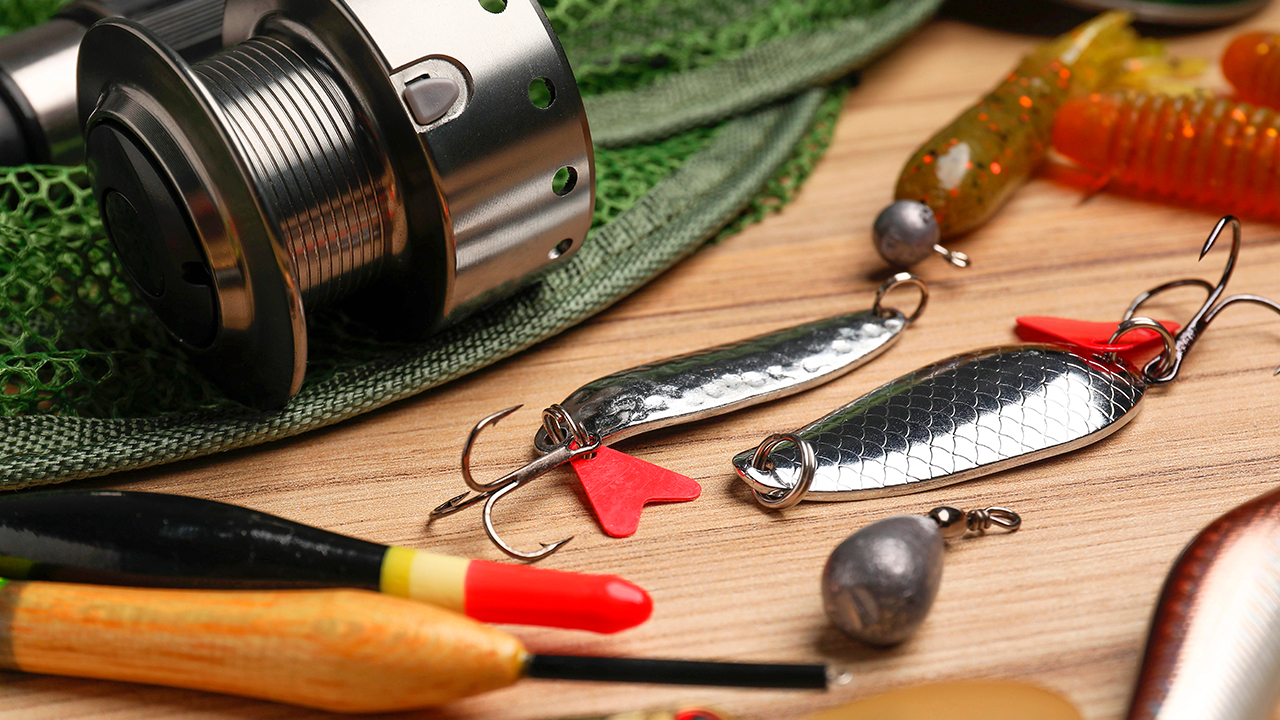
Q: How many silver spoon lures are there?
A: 2